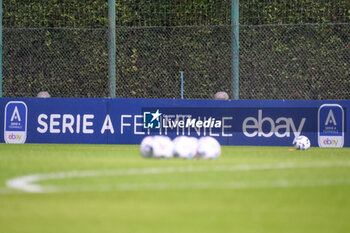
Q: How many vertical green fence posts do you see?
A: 3